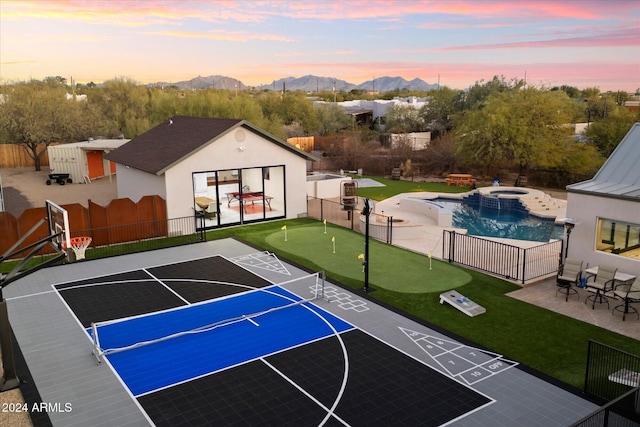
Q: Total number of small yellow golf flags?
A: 5